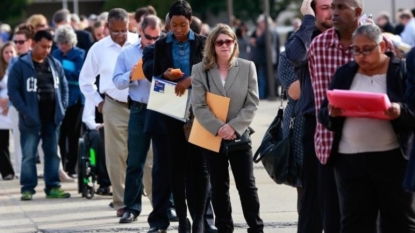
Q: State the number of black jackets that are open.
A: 2